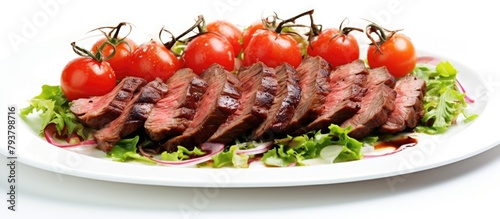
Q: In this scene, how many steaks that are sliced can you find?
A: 10